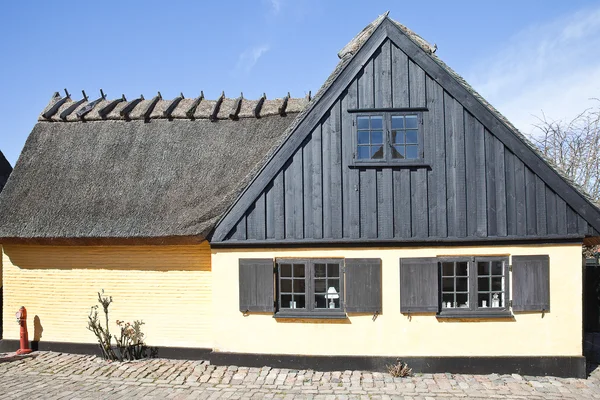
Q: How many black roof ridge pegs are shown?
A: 13